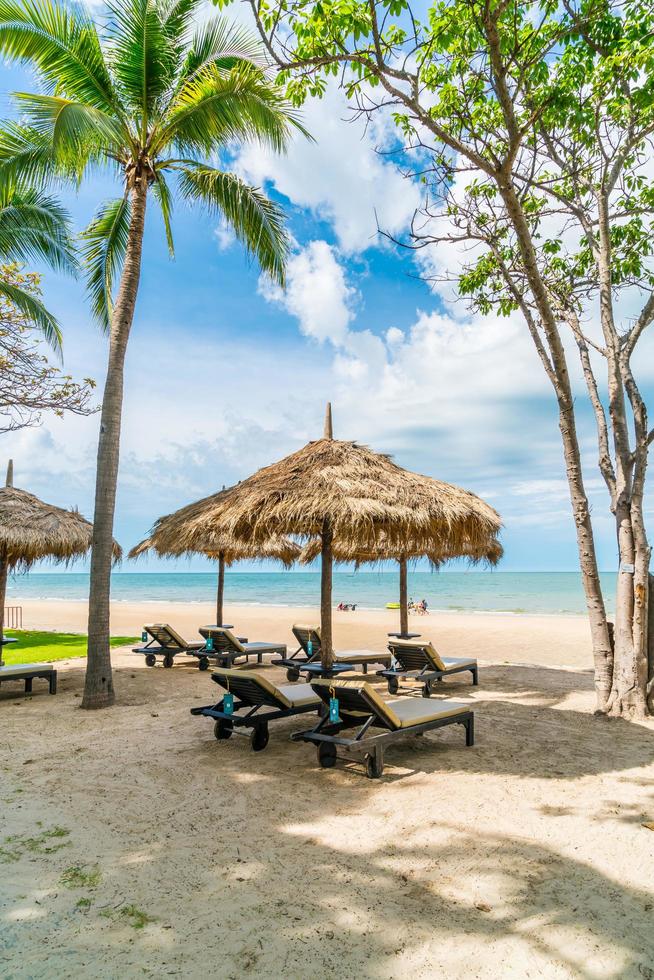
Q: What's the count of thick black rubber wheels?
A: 11